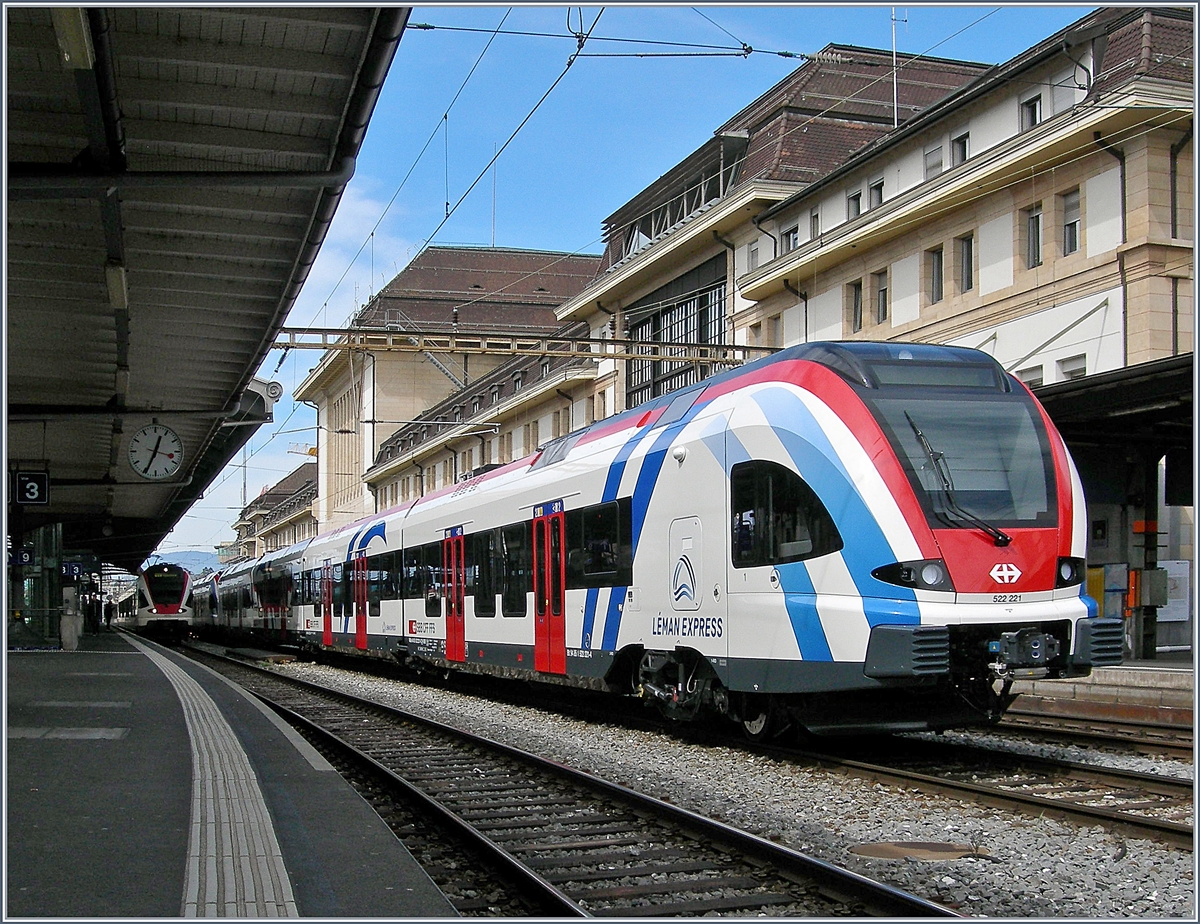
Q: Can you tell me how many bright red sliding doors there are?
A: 4